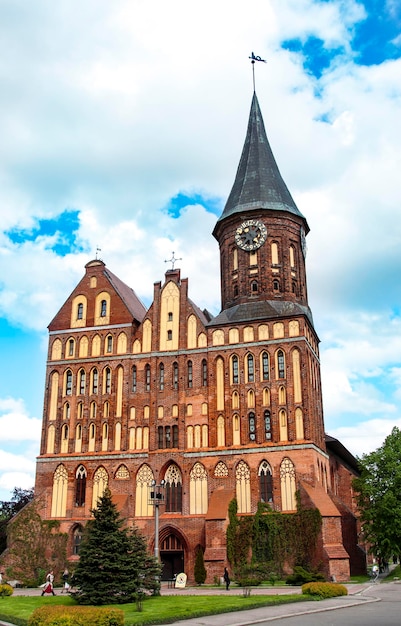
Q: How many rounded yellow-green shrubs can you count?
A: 3